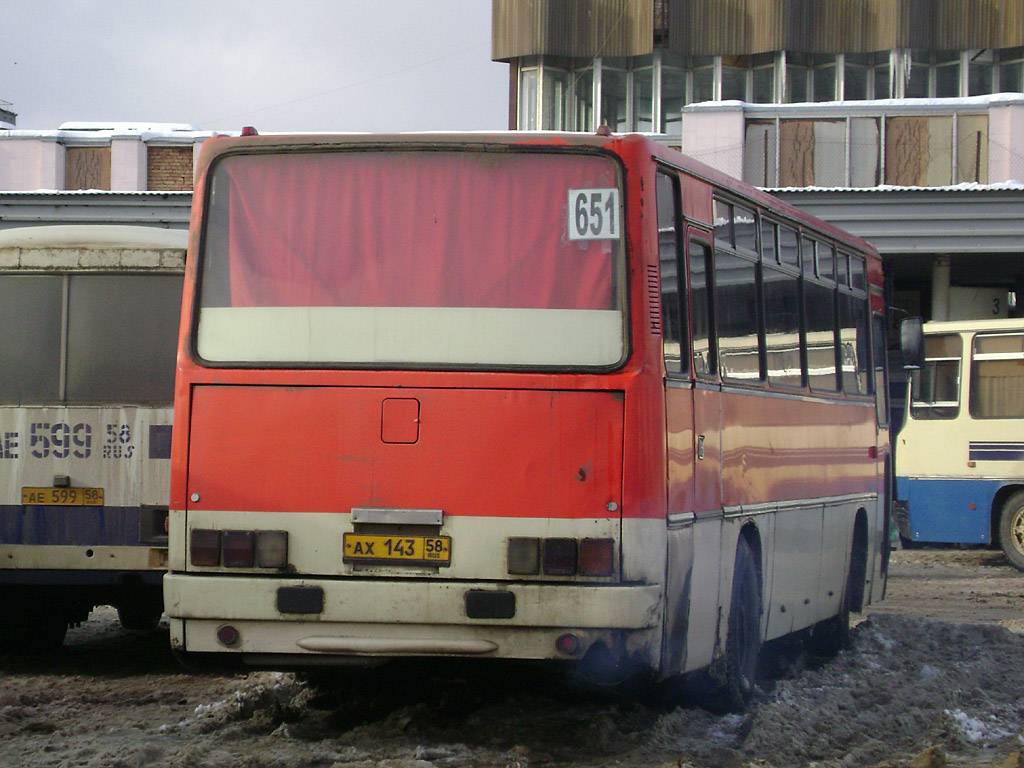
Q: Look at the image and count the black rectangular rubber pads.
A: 2